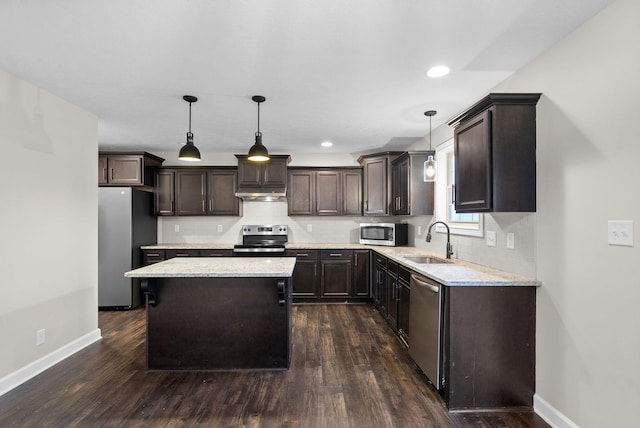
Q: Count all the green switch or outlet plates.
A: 0